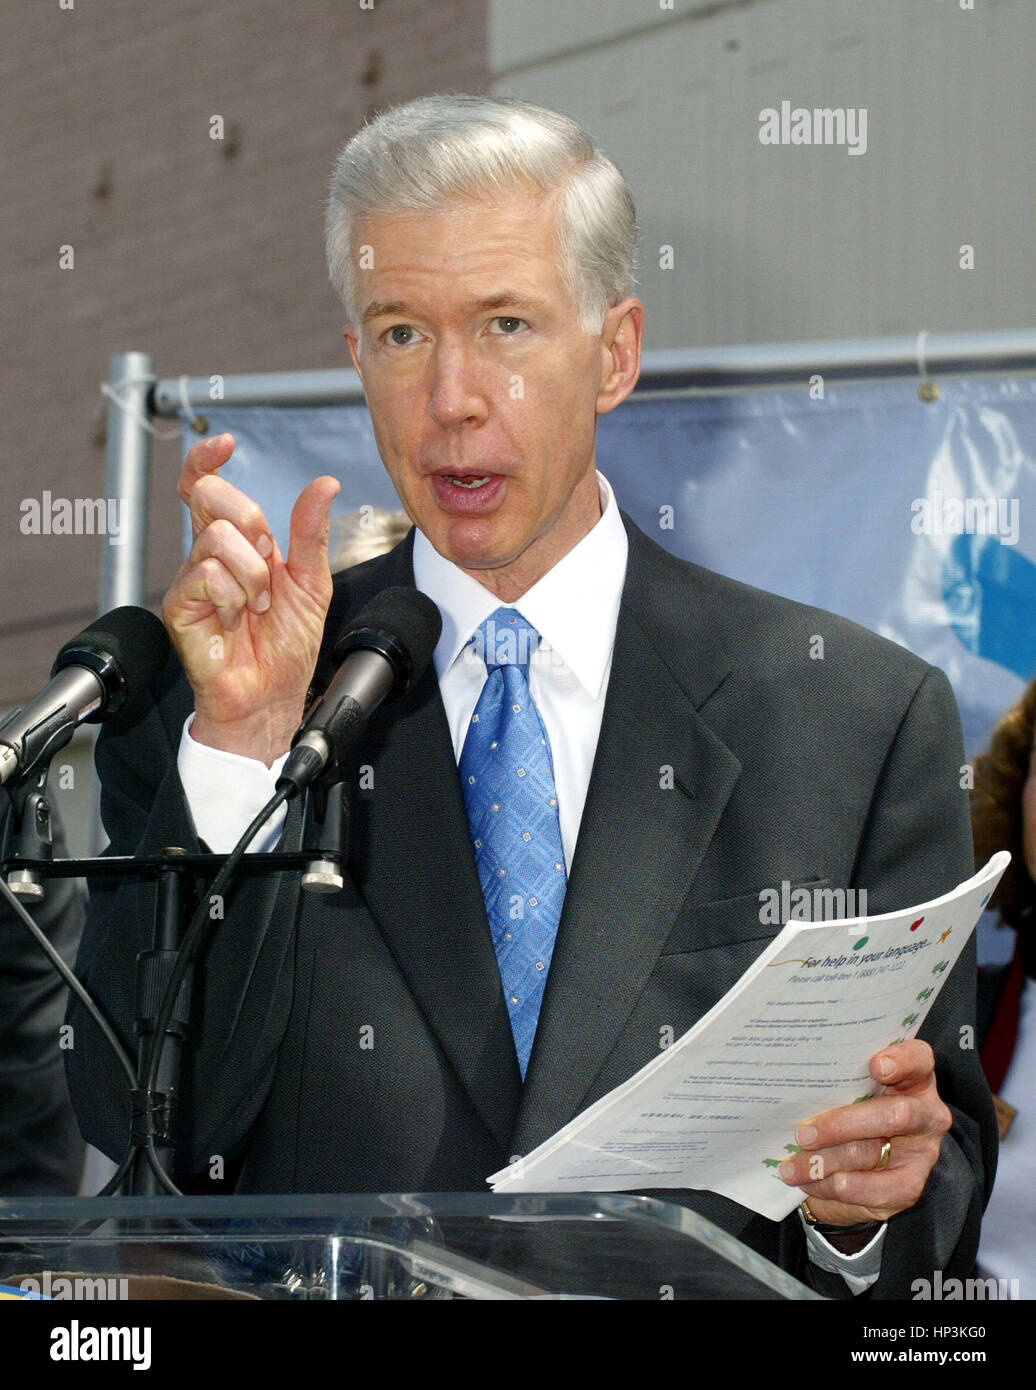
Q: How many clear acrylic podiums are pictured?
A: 1